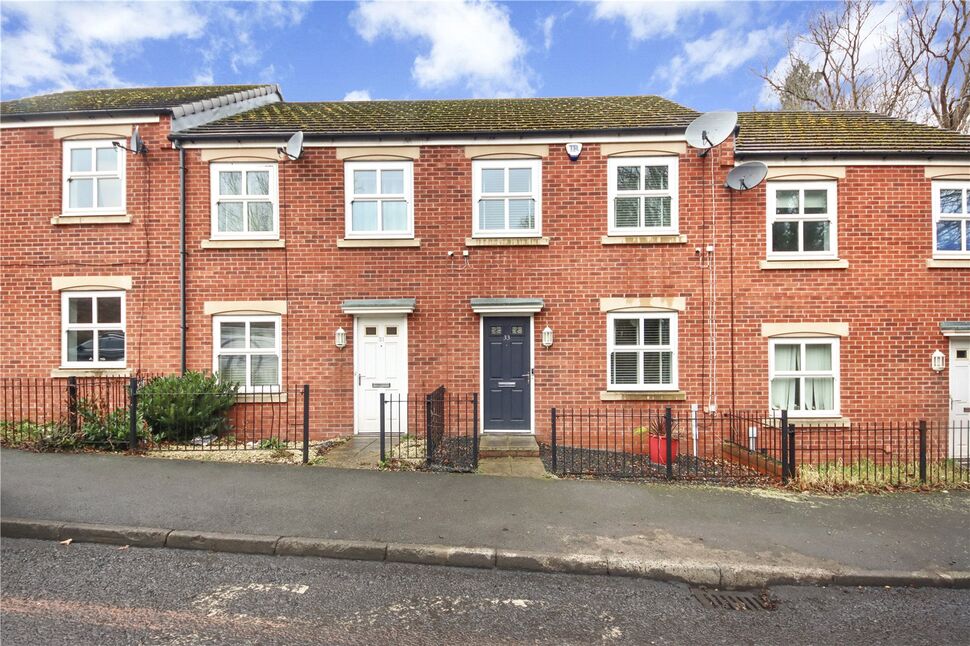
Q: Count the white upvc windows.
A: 11